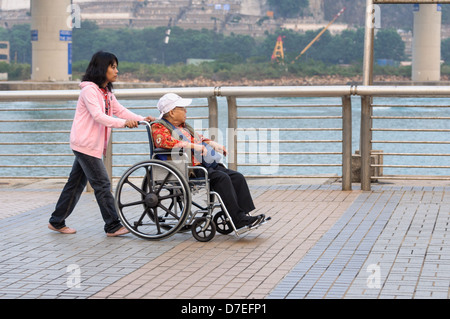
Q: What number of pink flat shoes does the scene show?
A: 2